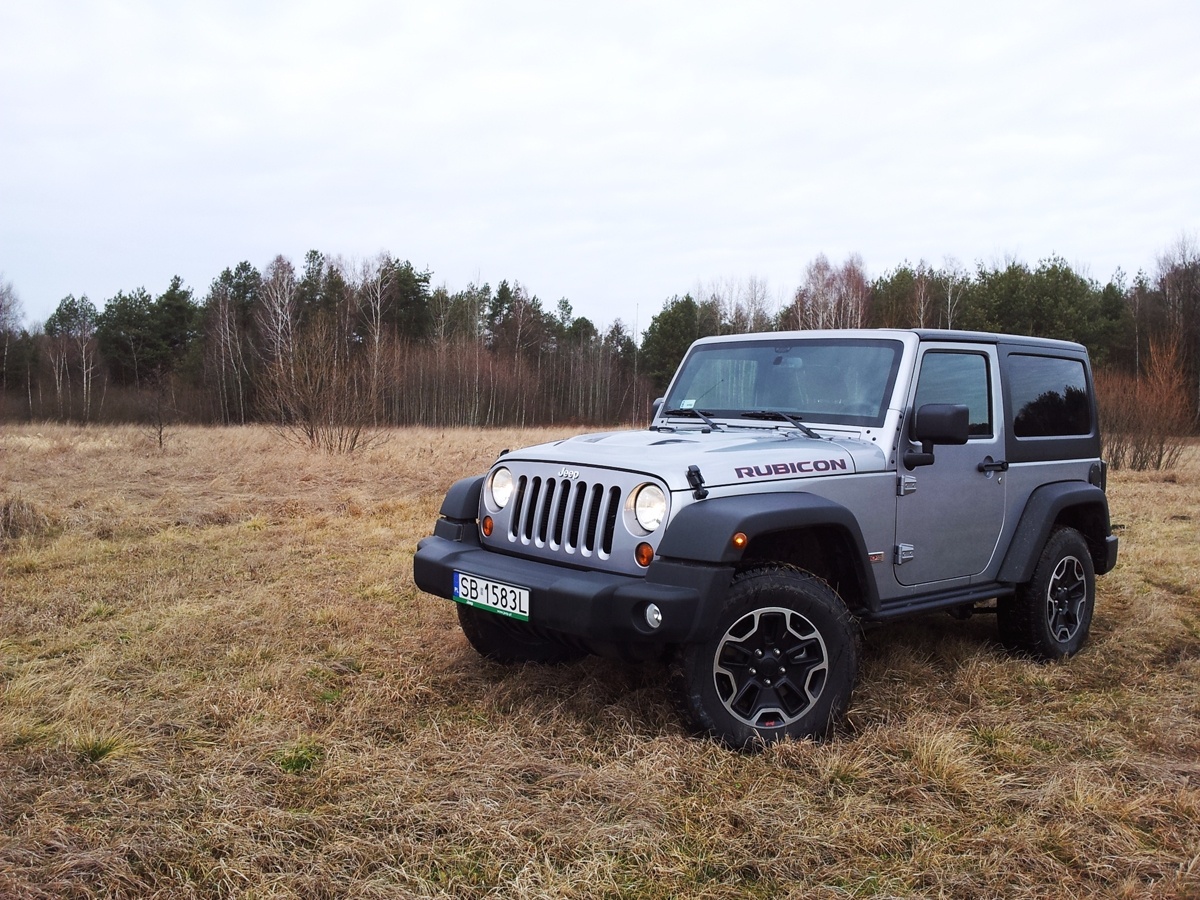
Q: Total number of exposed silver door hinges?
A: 2